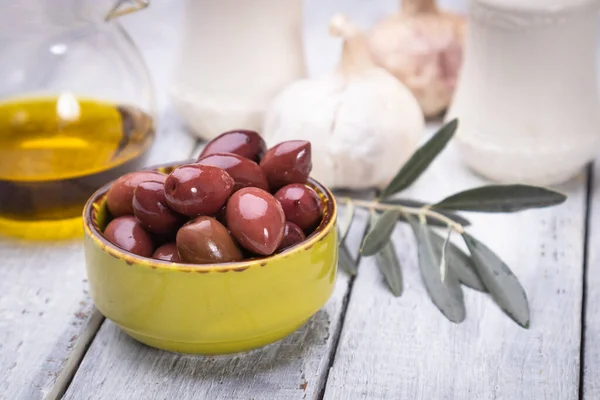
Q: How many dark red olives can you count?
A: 12